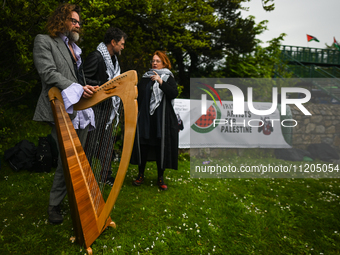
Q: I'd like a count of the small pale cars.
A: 0